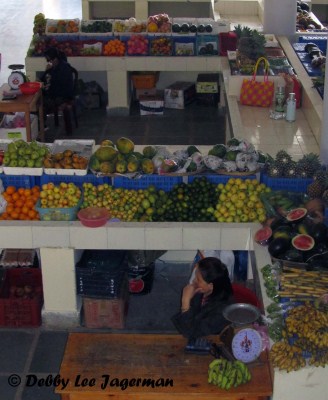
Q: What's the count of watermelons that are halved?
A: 3